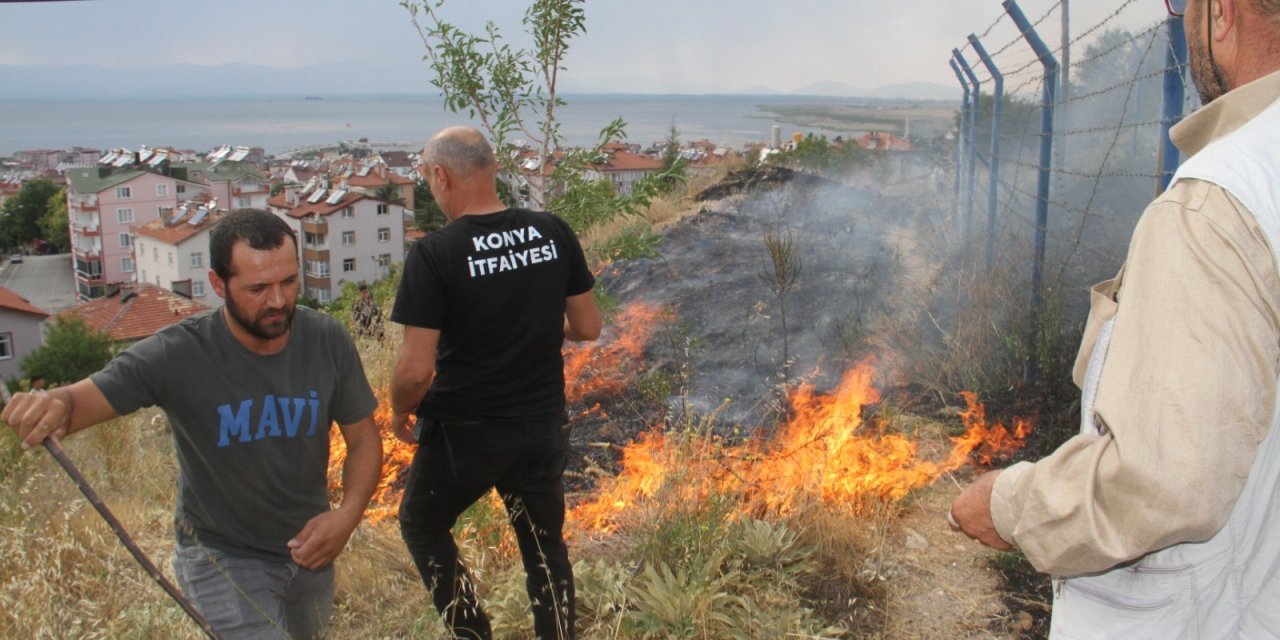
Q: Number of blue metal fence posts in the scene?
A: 5